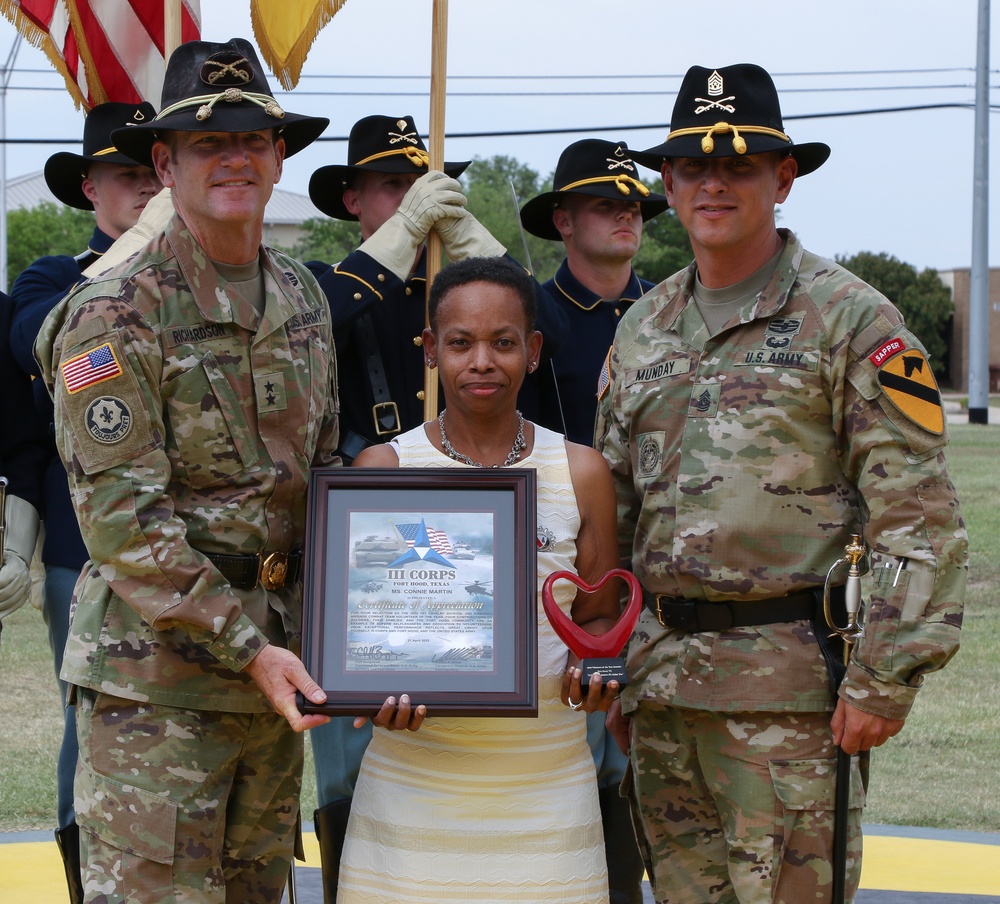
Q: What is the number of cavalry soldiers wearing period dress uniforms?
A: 3